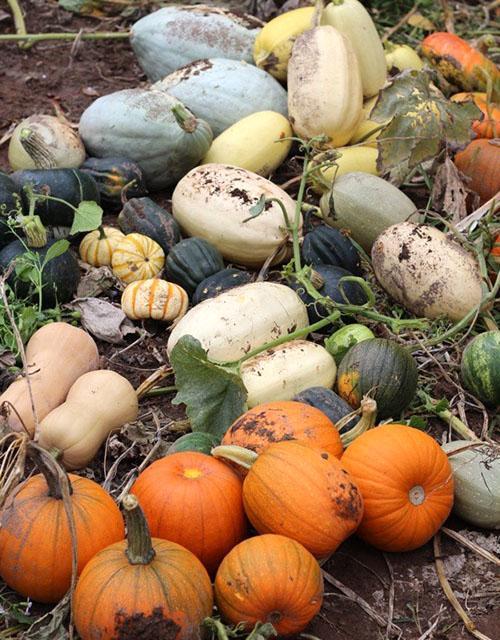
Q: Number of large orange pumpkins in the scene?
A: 7